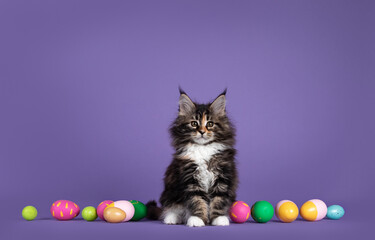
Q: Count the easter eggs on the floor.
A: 12